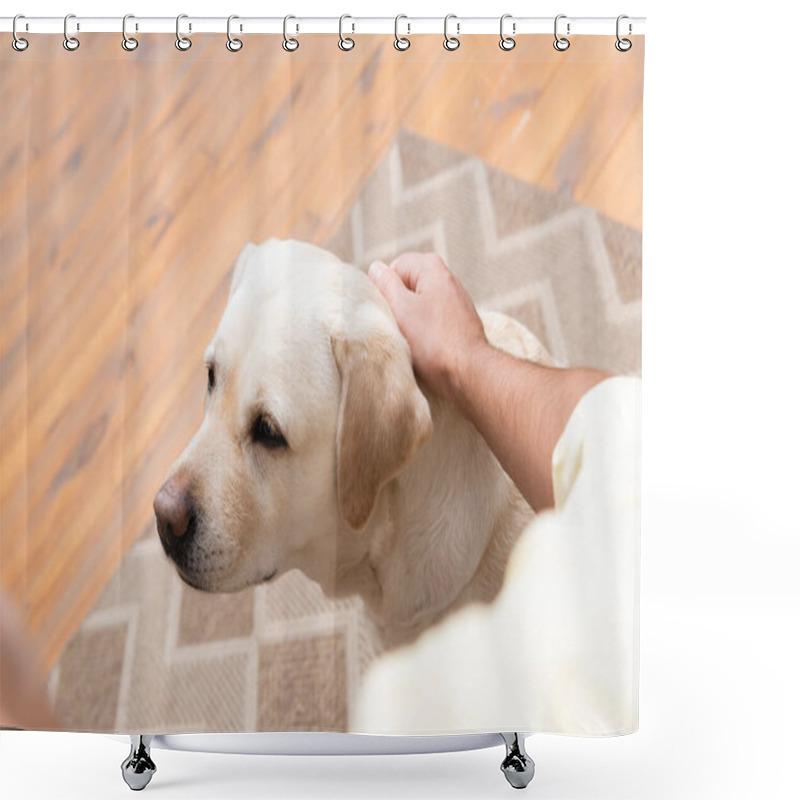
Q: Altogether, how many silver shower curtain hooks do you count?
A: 12